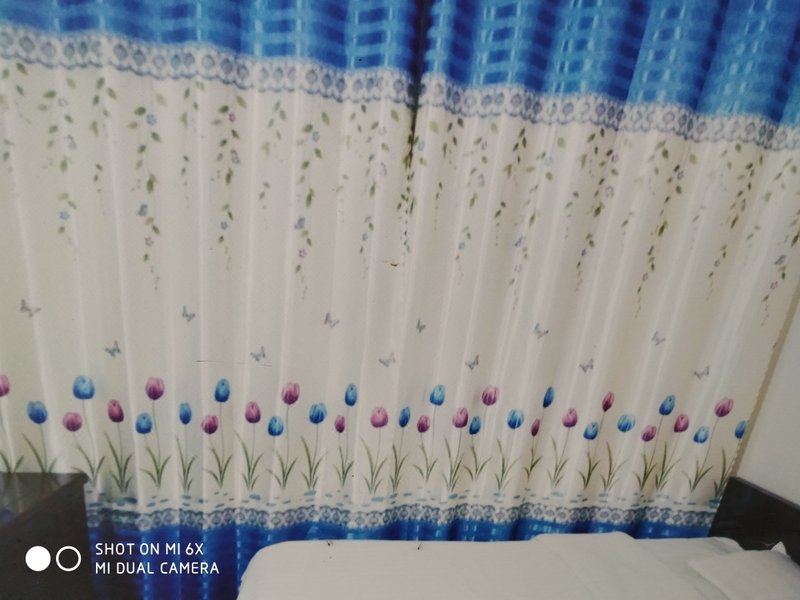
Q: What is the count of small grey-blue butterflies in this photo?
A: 12